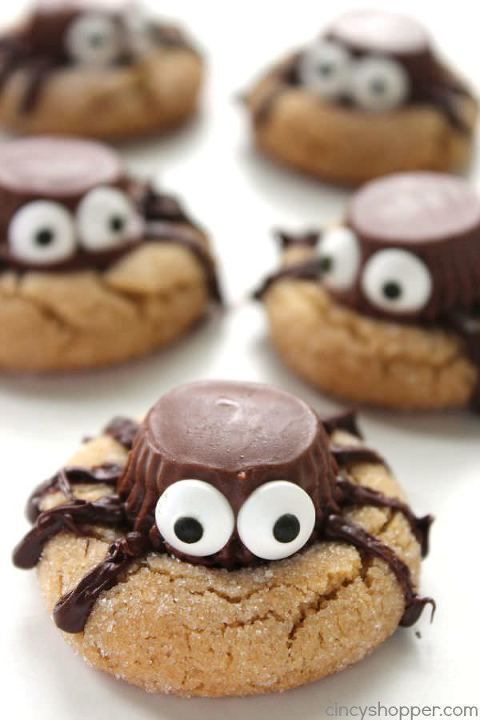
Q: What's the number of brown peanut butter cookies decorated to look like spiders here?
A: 5